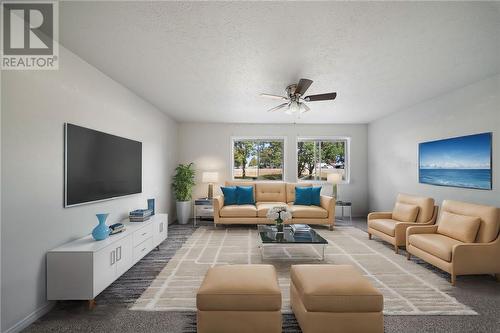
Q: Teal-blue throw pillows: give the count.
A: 4